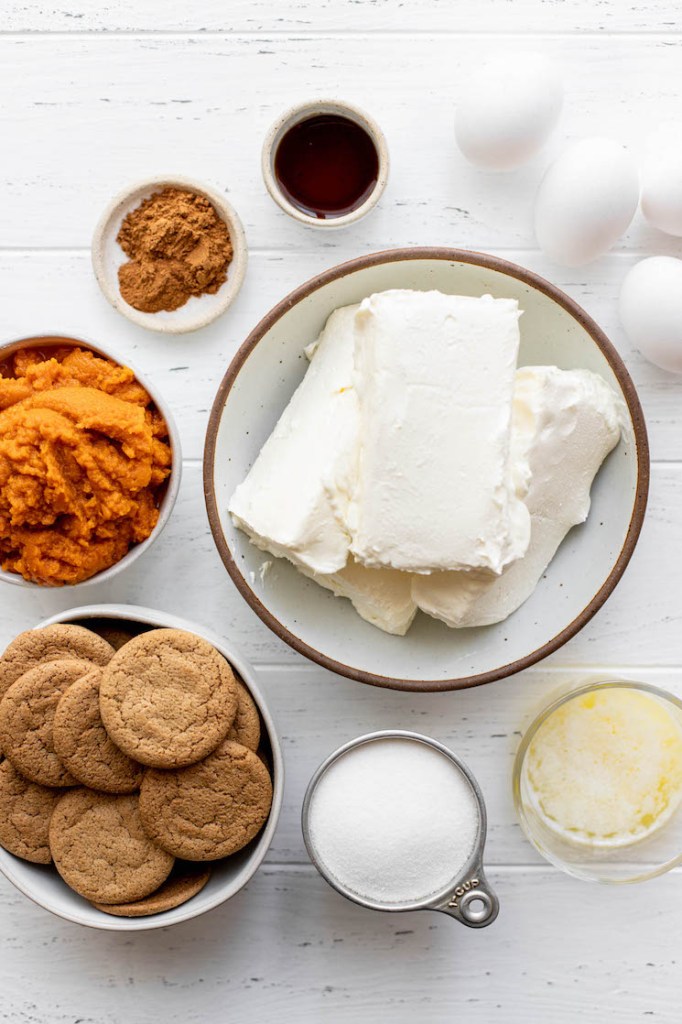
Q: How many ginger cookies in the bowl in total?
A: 10